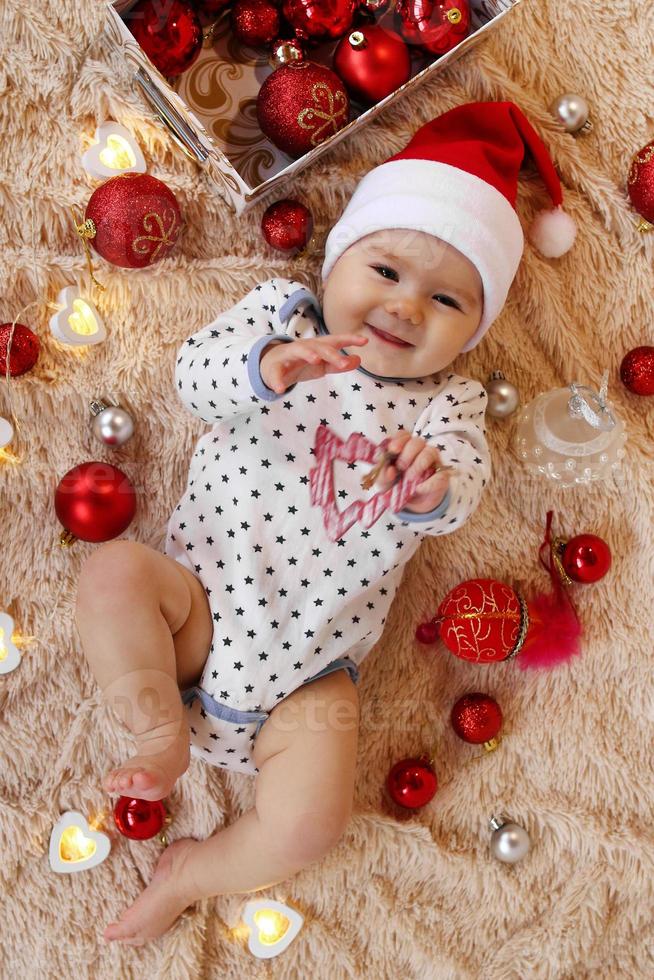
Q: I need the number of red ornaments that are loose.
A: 11